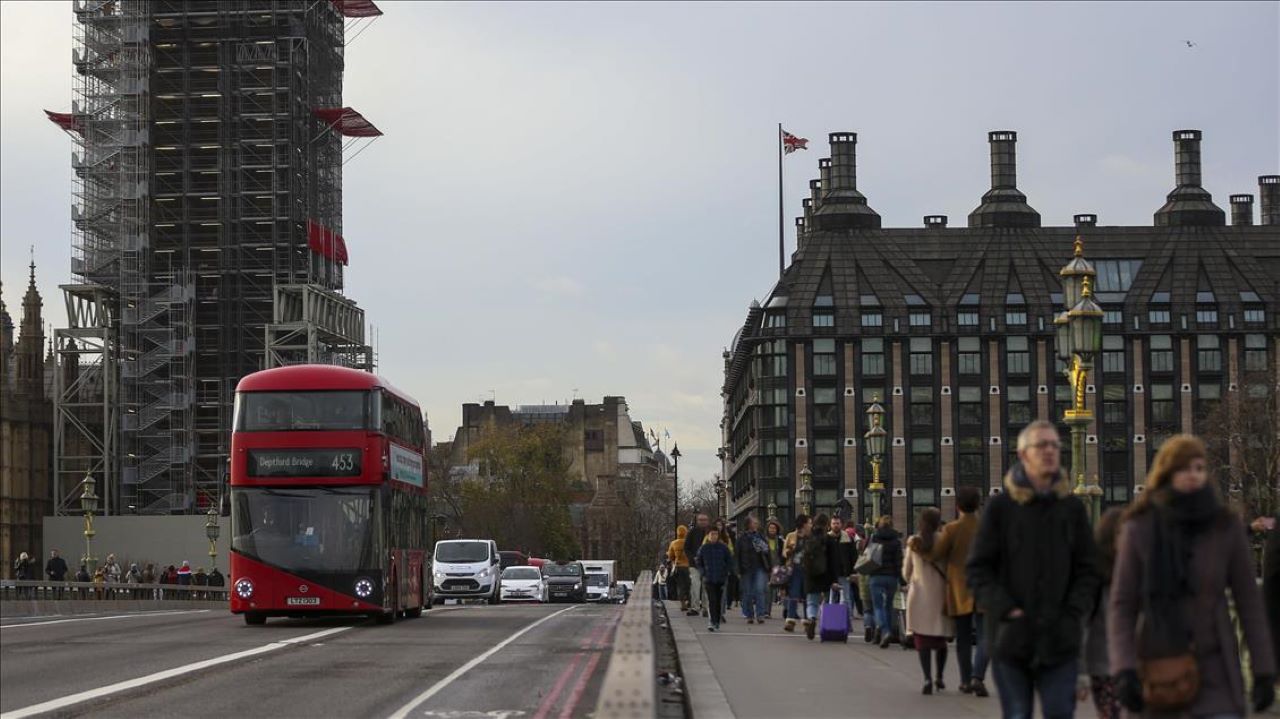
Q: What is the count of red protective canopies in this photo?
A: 4